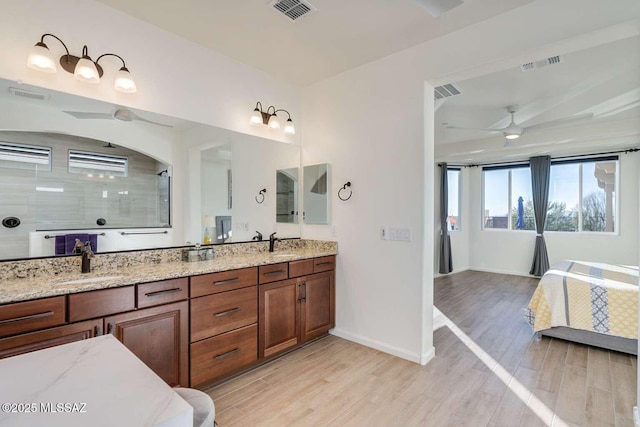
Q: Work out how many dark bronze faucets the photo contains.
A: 2